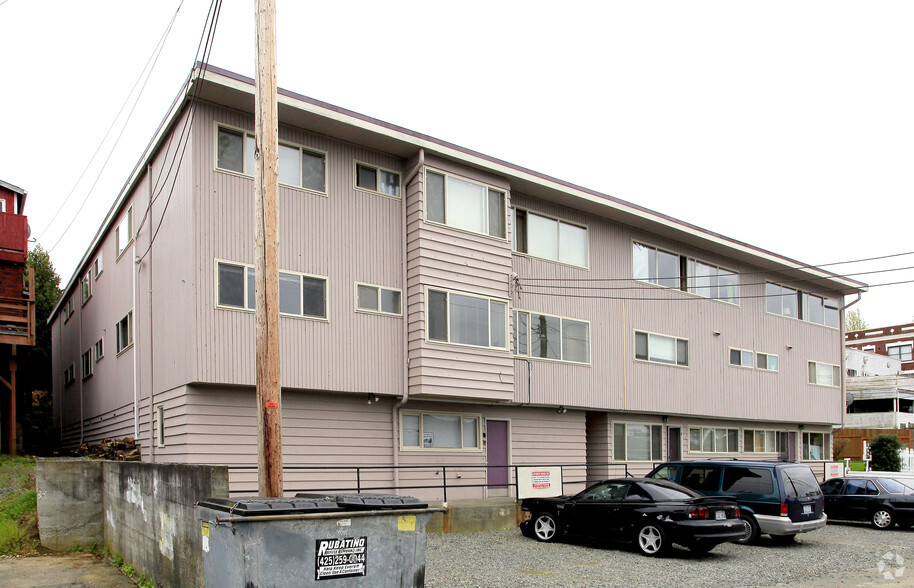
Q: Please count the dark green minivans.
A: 1